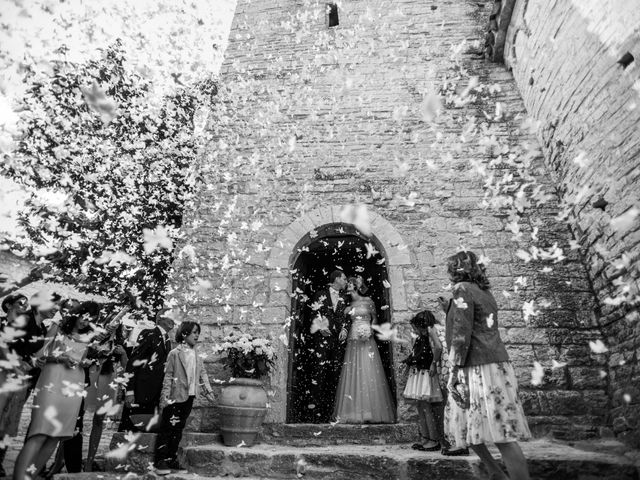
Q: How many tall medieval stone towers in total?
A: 1